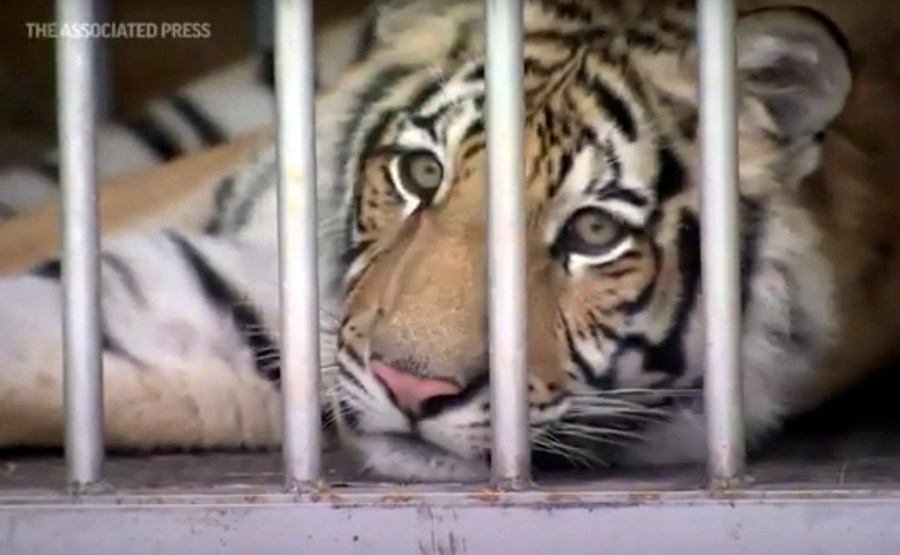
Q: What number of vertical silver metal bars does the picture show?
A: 4